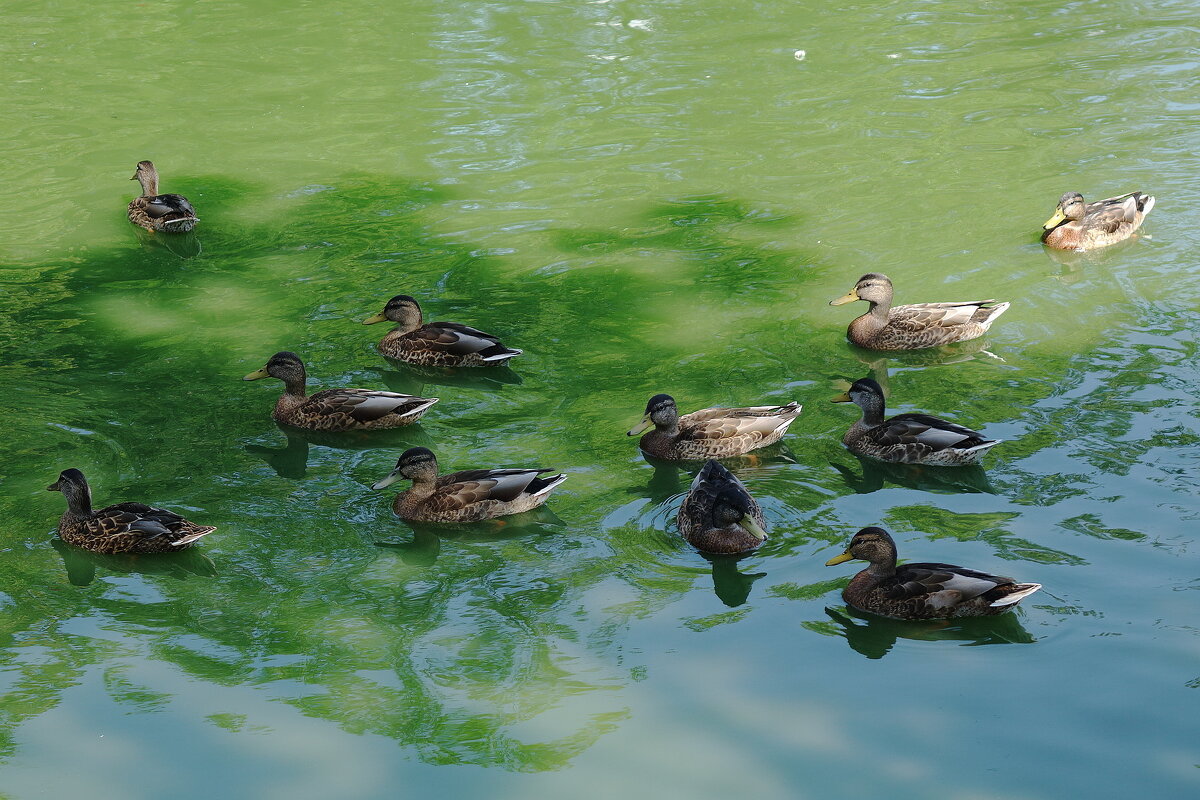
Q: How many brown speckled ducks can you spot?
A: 11